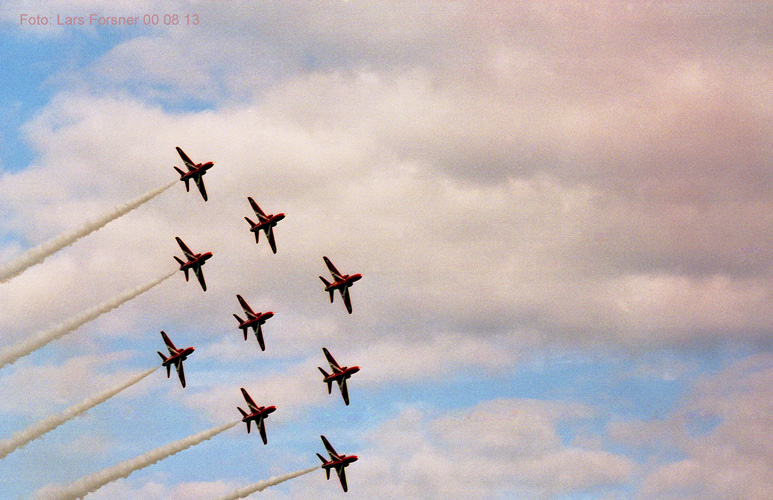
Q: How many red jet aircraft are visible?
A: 9